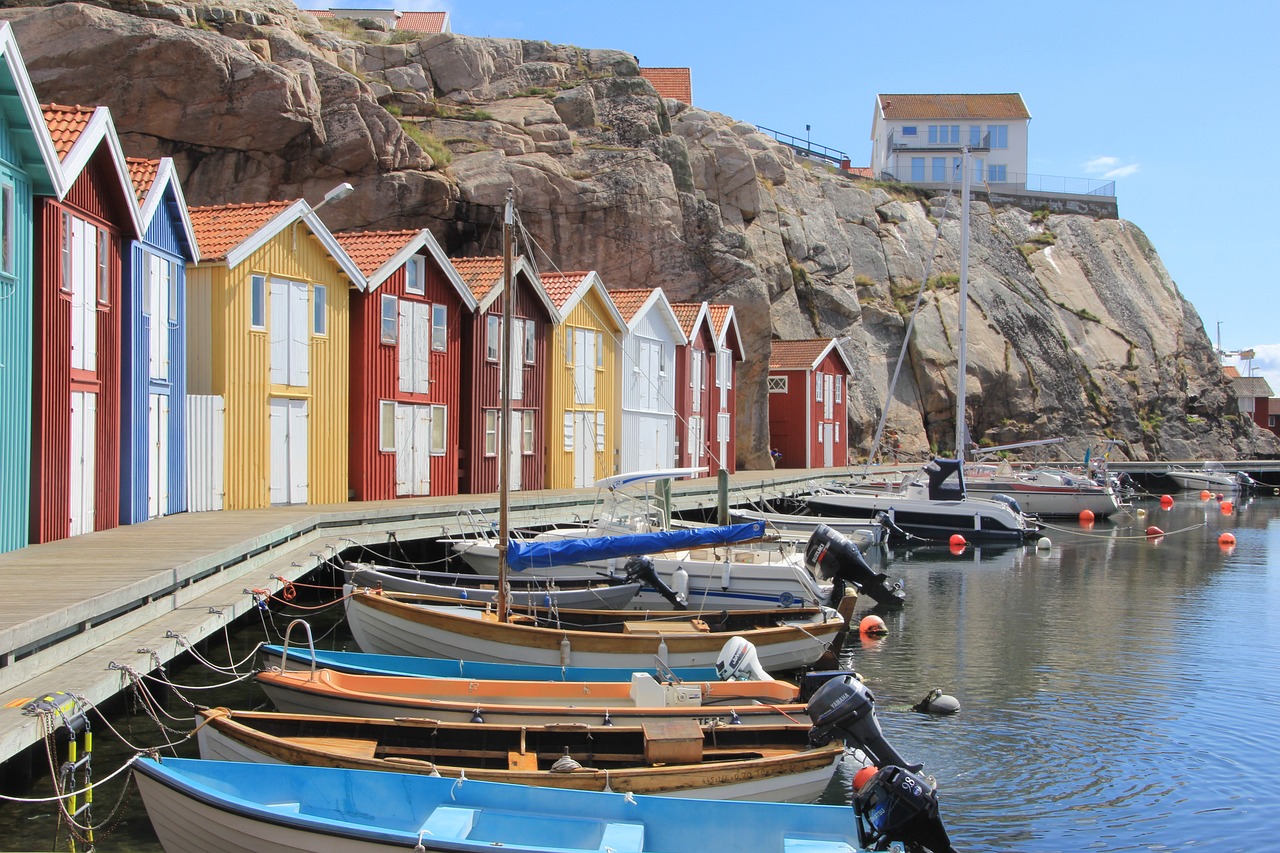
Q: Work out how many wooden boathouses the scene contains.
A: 11